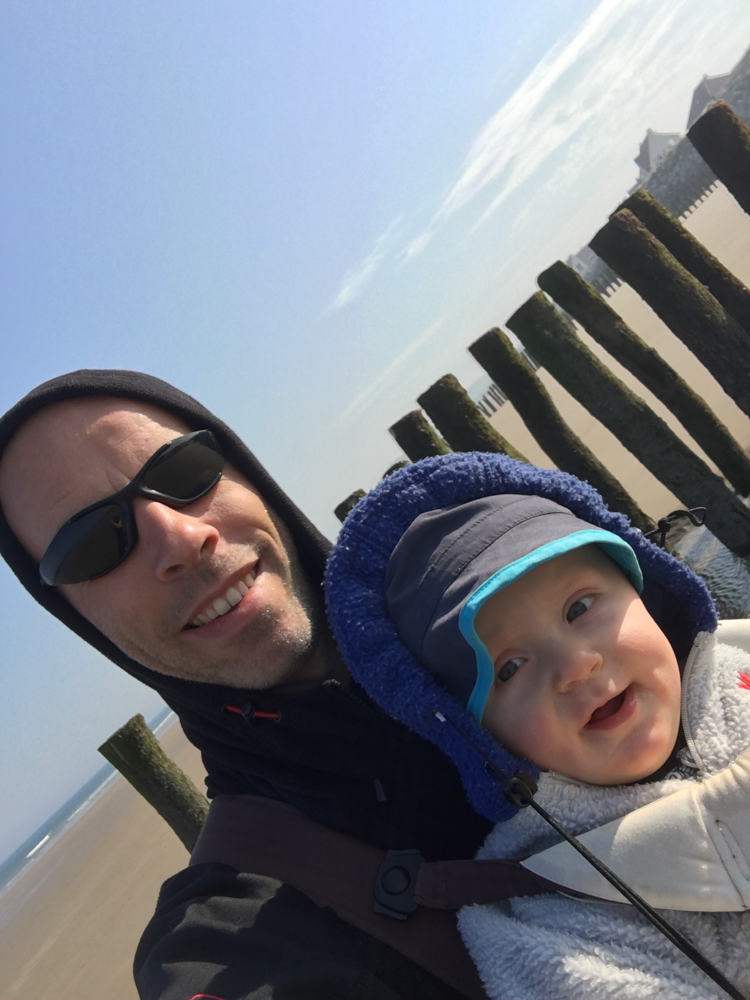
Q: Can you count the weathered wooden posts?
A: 11